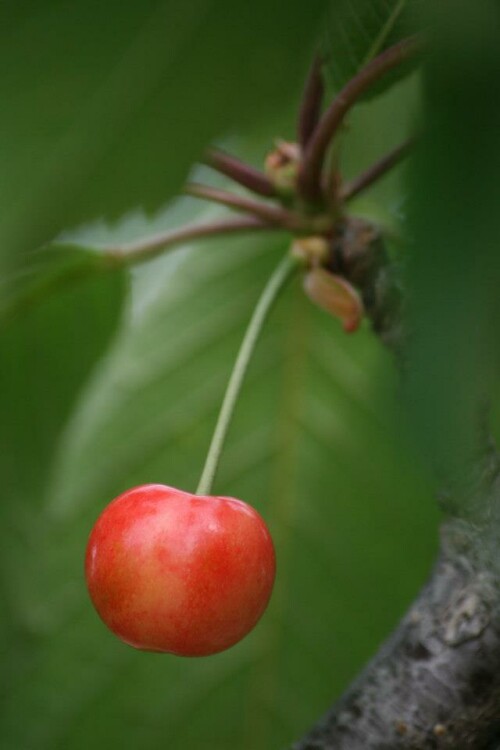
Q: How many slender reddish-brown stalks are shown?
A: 6